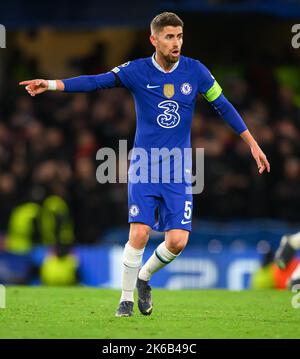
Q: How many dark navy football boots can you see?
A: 2